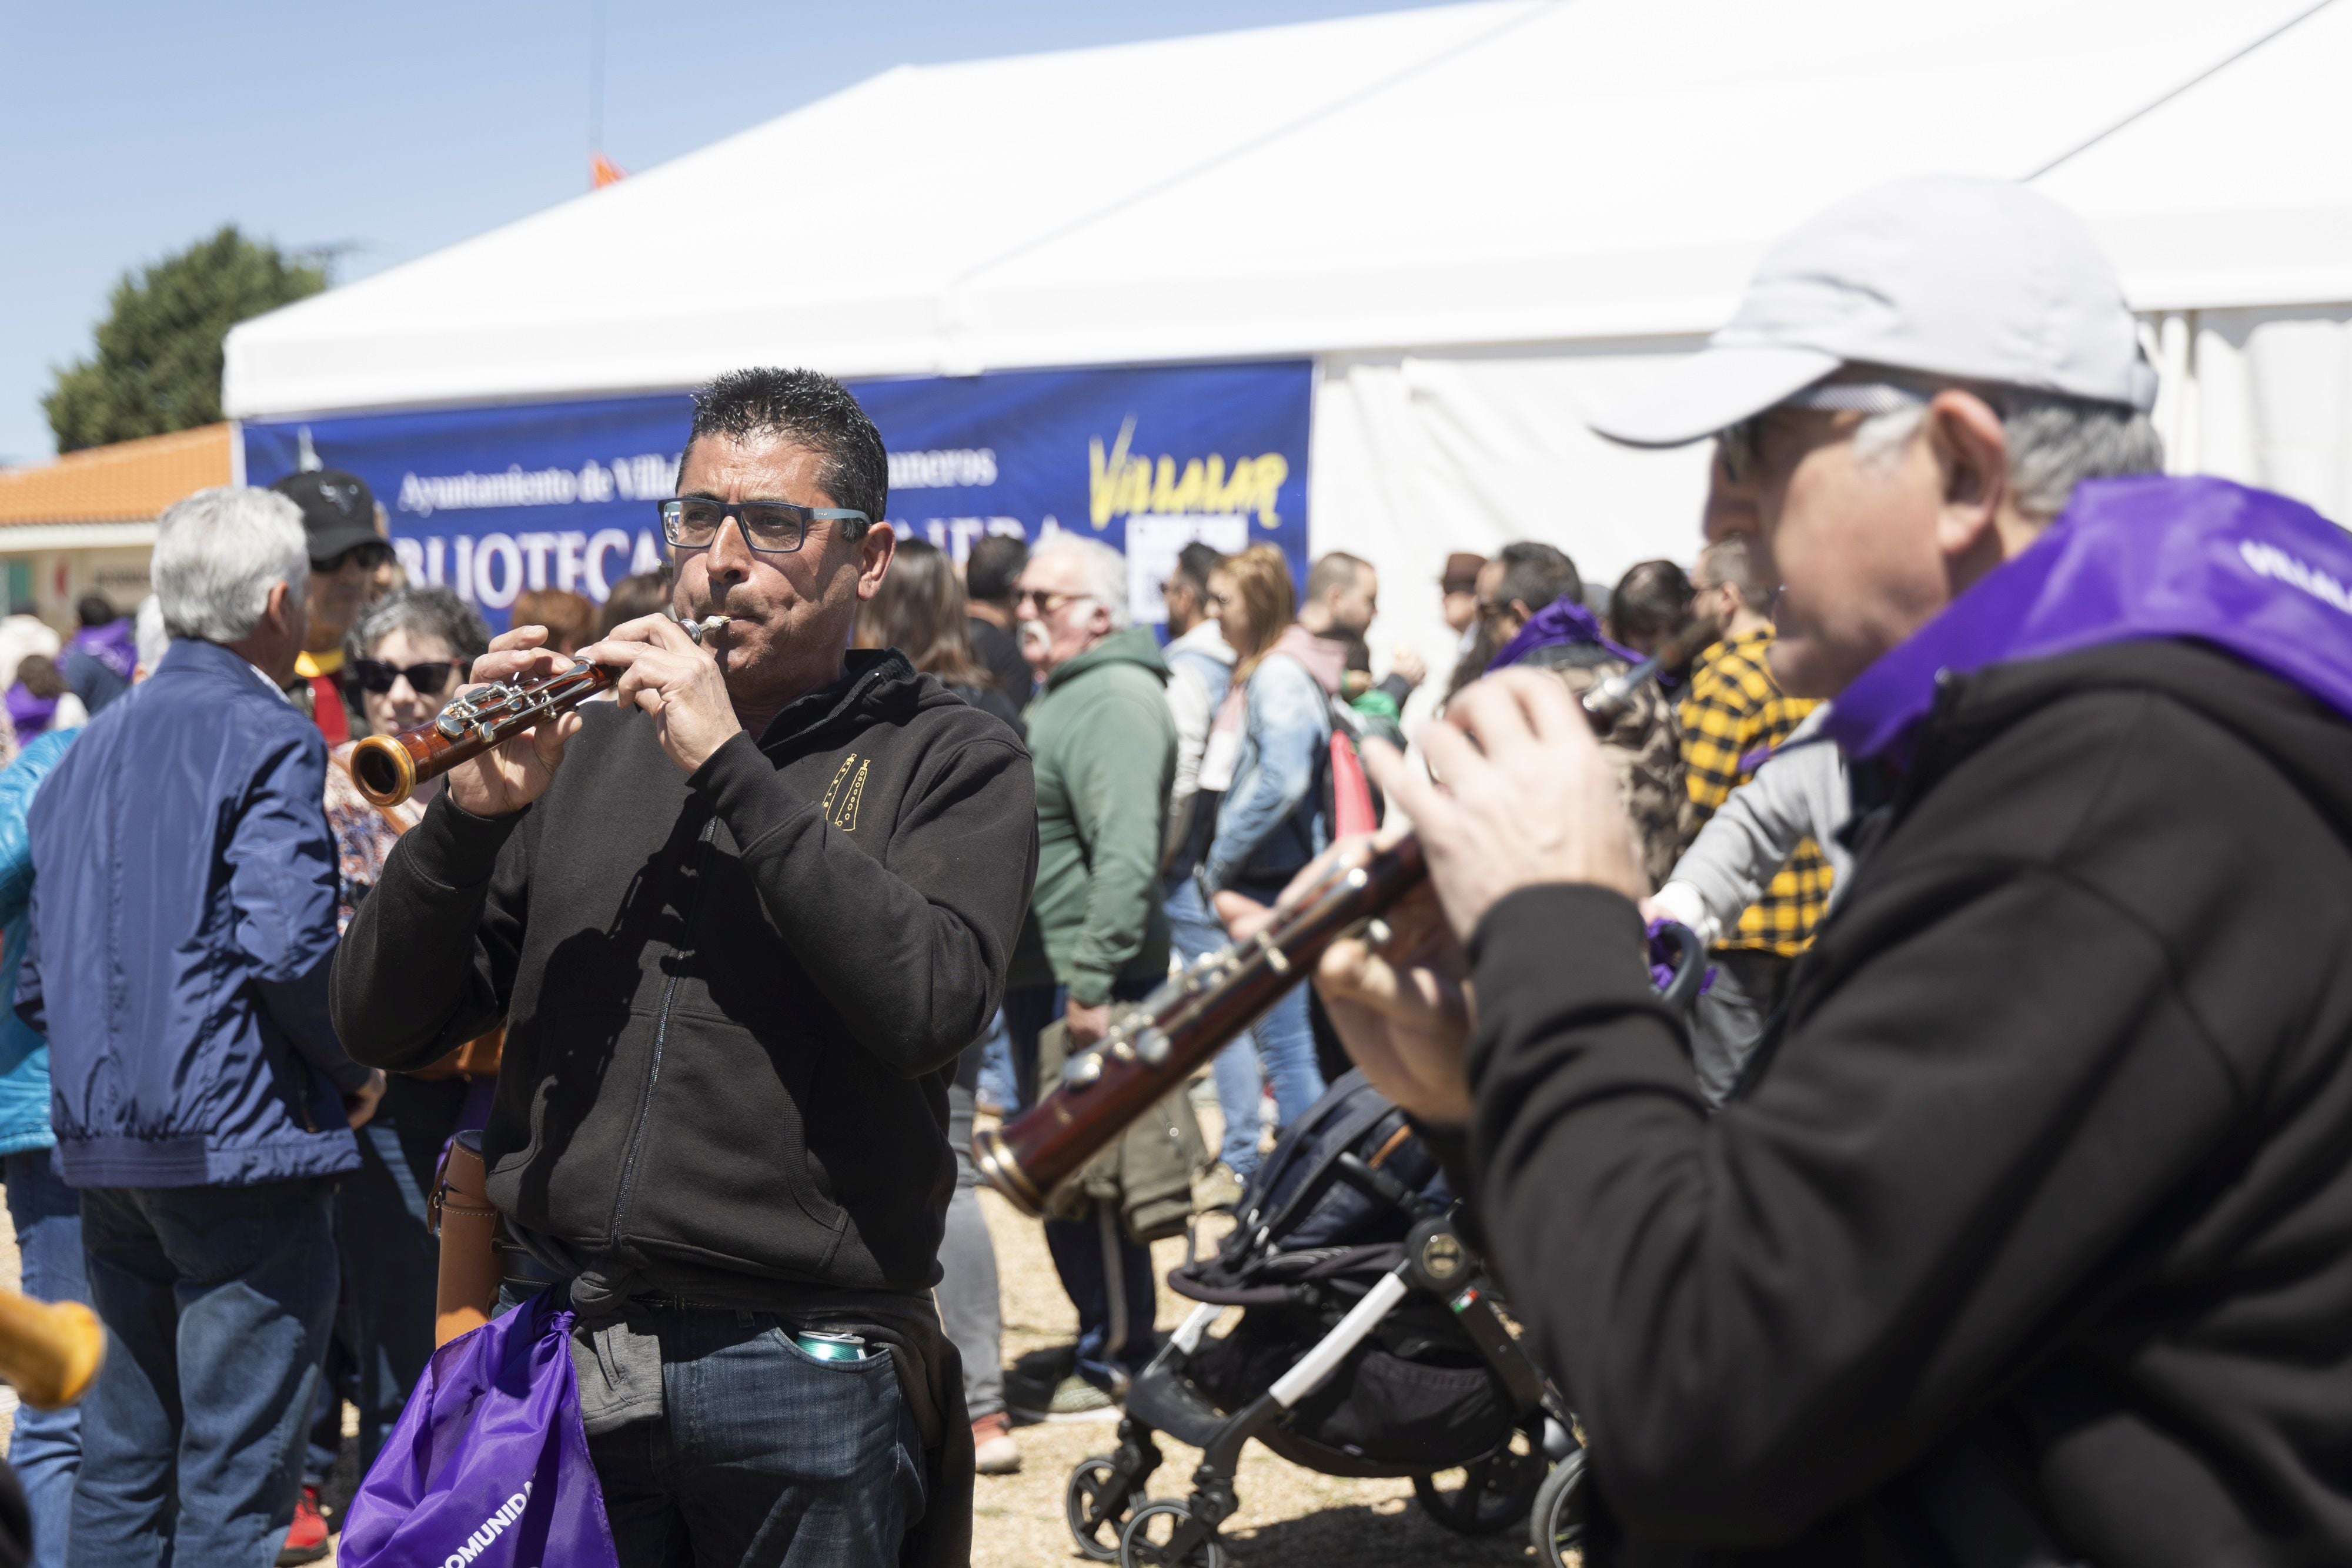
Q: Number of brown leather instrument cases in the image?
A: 1